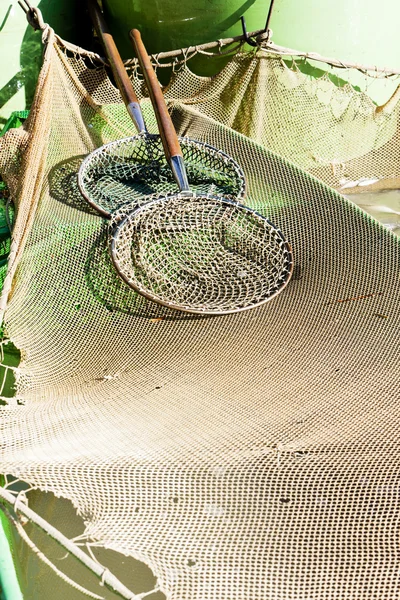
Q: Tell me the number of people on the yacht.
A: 0